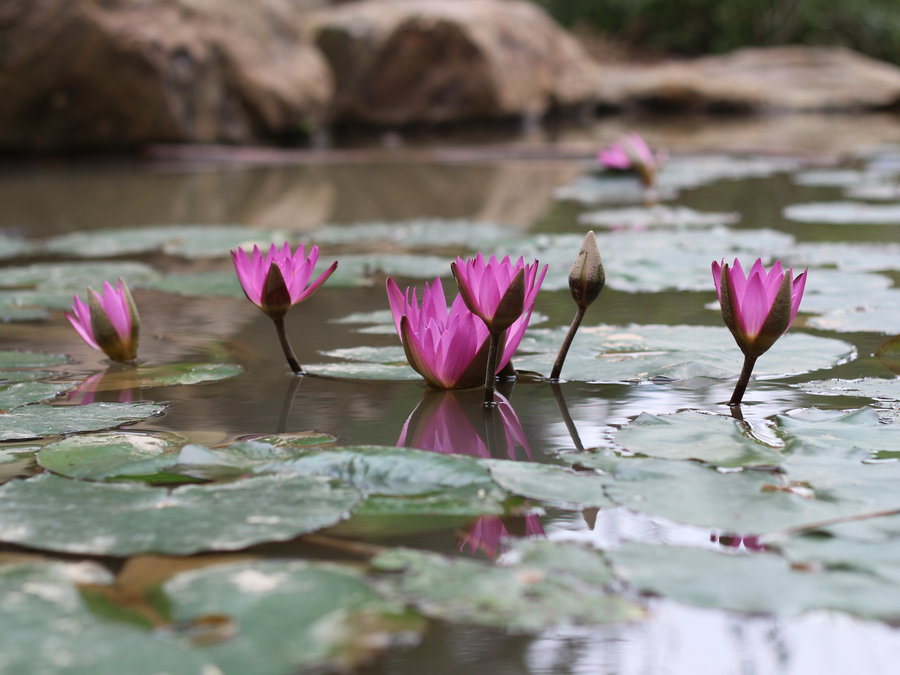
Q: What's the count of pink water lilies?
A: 6